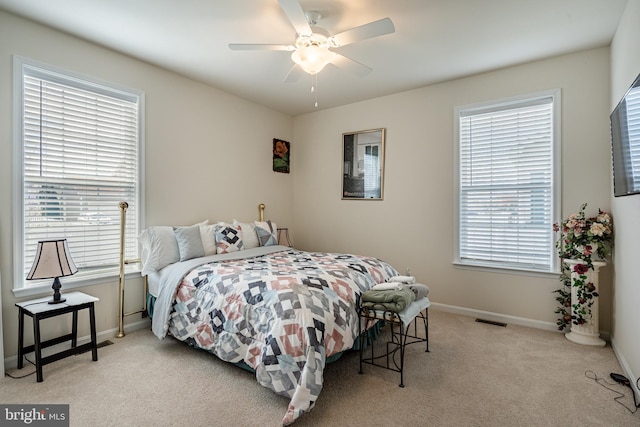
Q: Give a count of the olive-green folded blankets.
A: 1